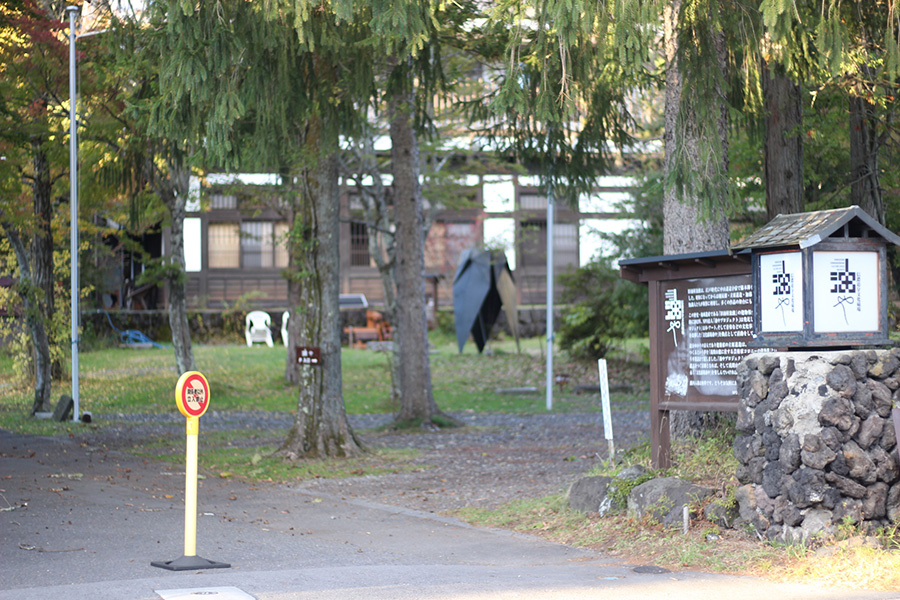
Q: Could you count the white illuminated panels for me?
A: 2